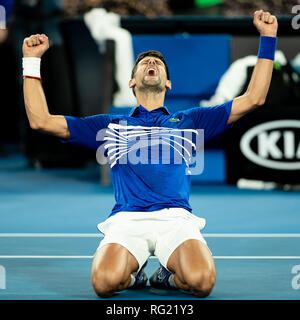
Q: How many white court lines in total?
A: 2